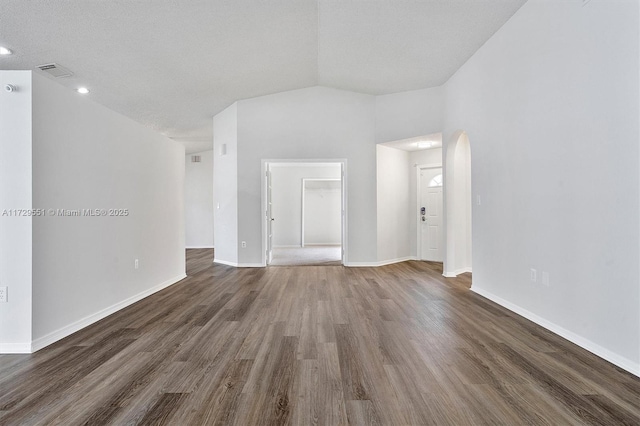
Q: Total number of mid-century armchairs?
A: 0